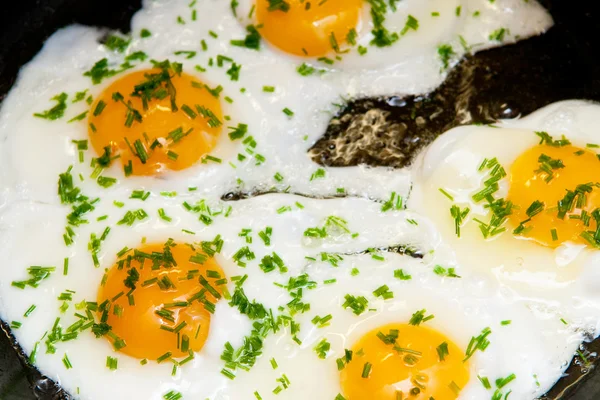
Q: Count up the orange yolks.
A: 5